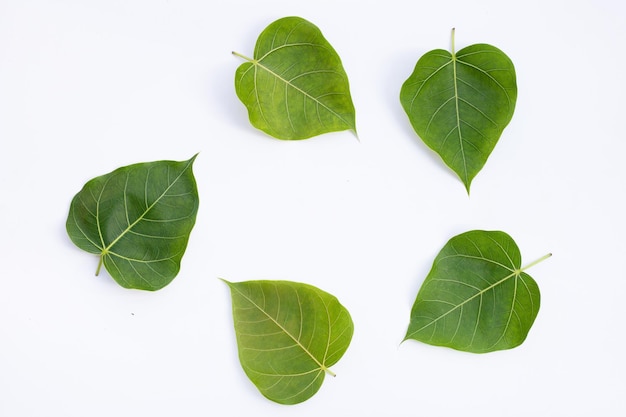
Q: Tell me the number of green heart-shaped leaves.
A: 5